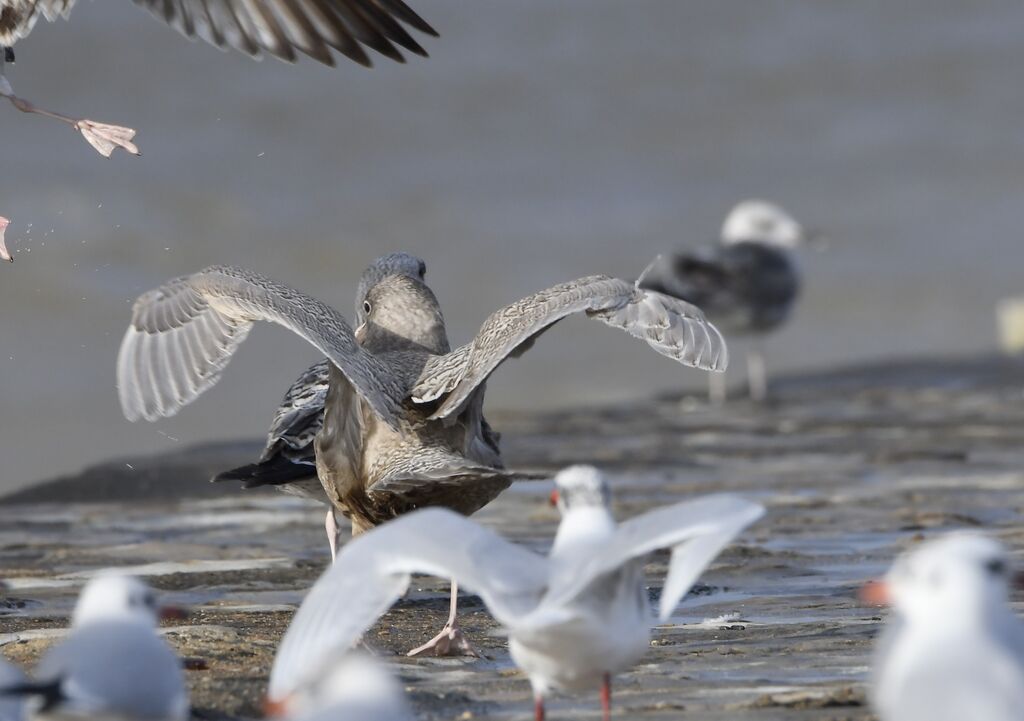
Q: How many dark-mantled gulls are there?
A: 1